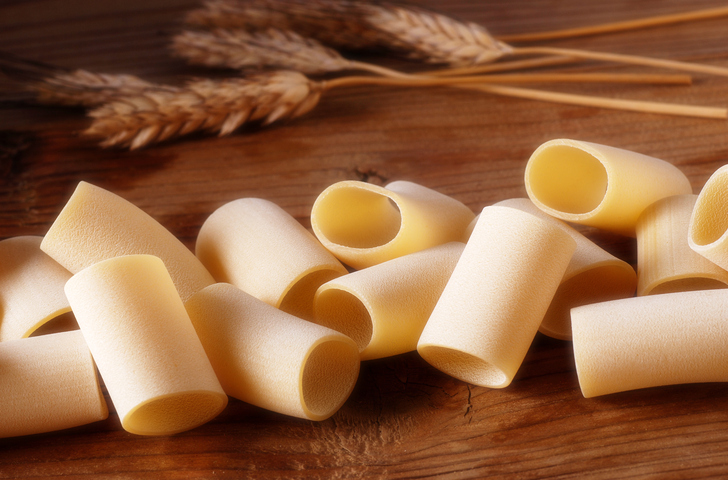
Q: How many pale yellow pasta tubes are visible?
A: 14